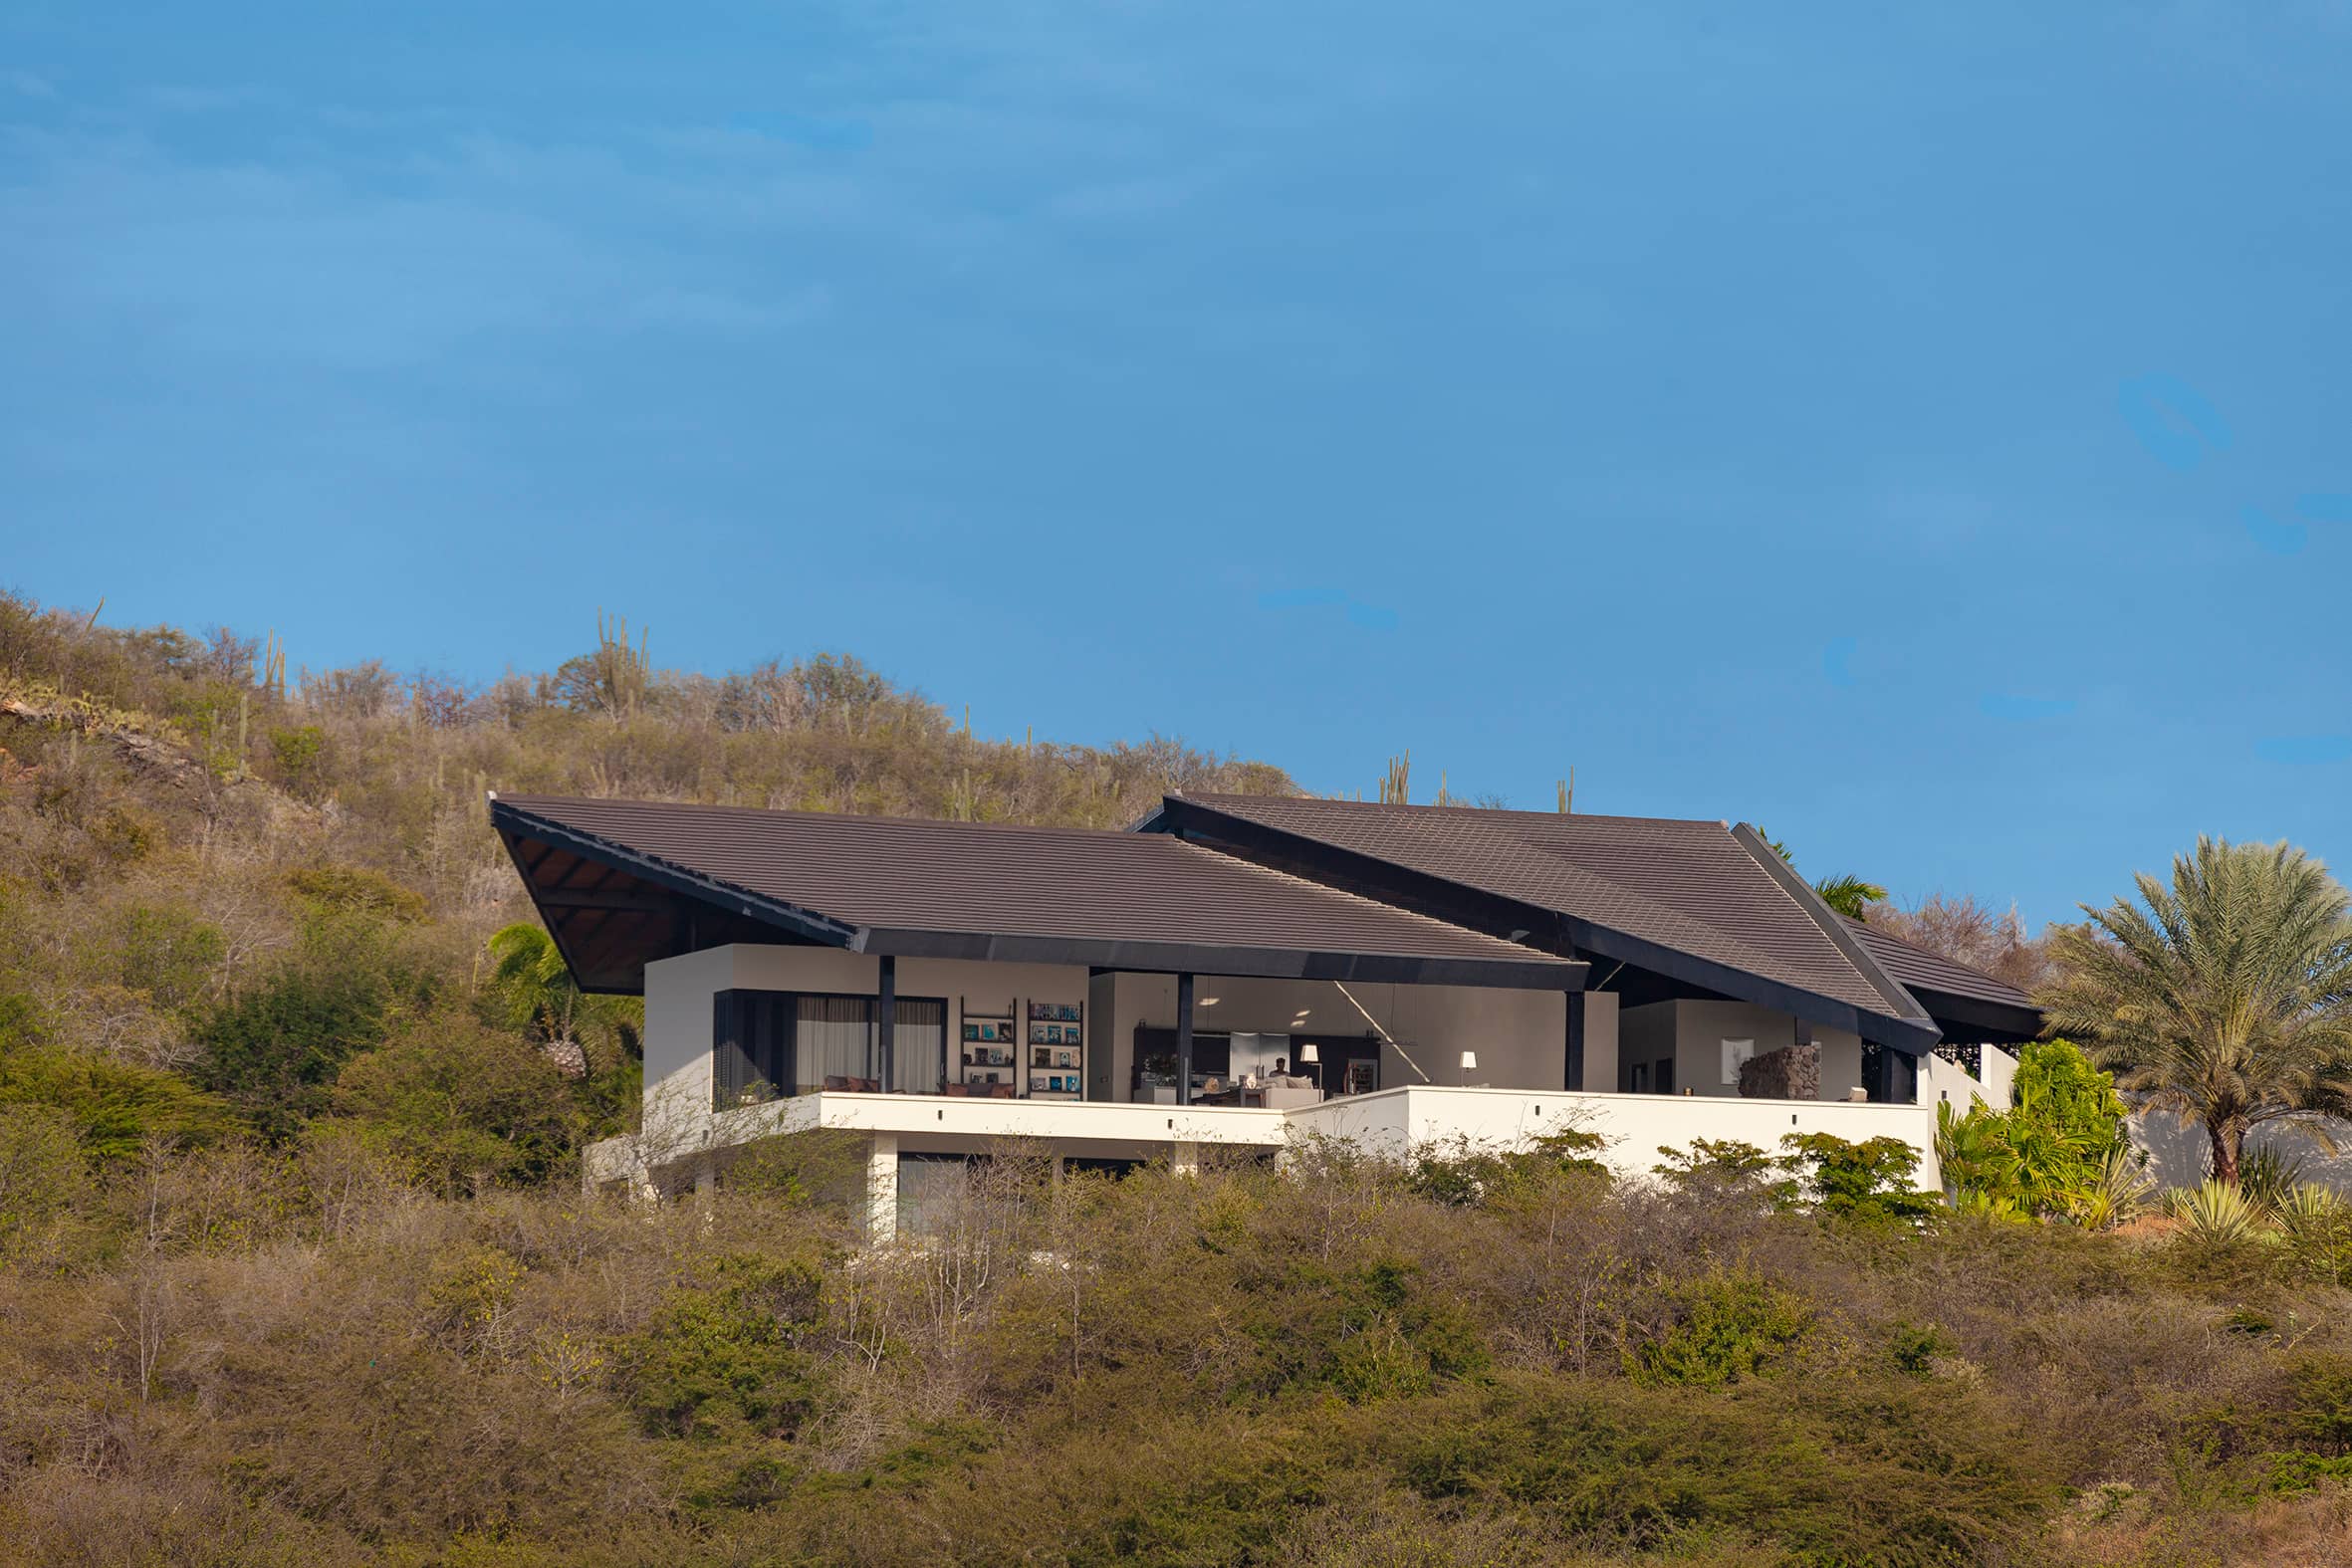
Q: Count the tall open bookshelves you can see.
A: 2